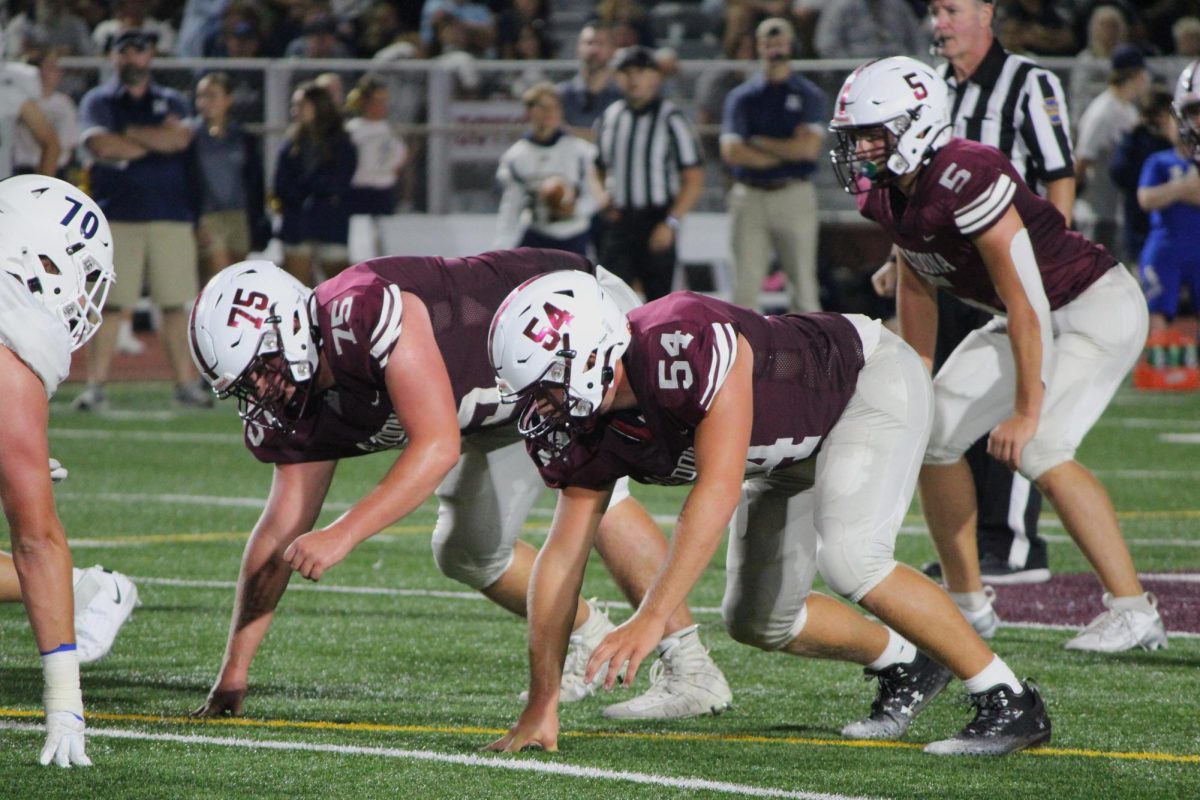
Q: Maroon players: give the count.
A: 3